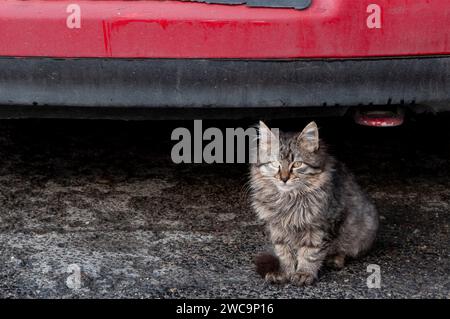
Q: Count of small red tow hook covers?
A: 1